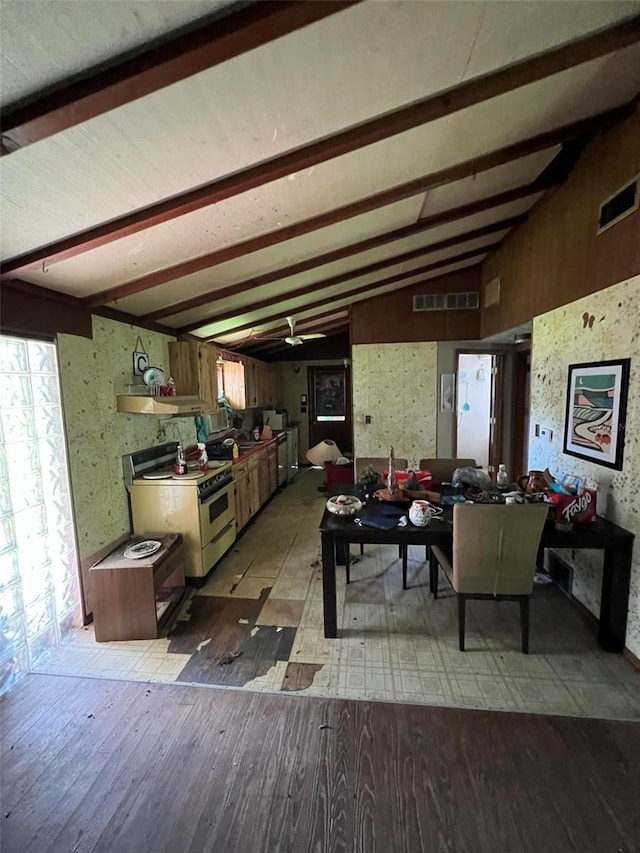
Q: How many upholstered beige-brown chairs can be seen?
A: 3